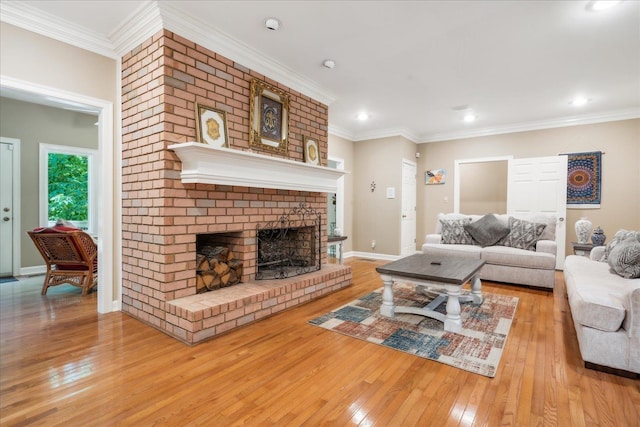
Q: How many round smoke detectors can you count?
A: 2